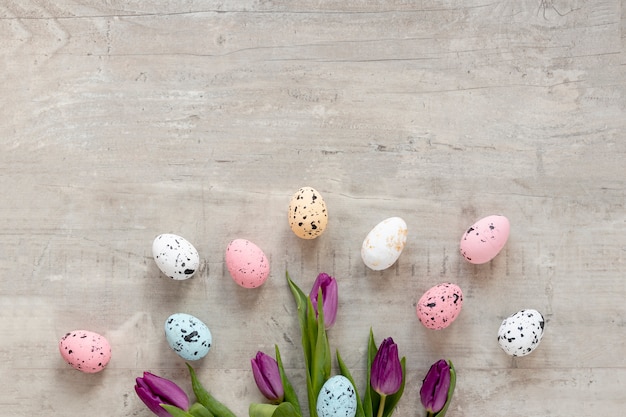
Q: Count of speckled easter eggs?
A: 10